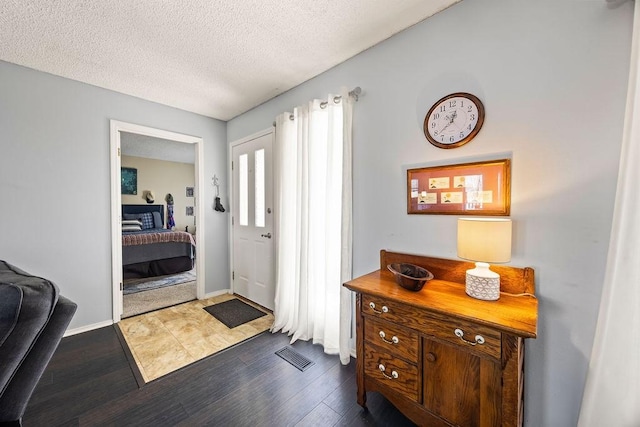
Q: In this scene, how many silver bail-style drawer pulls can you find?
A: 4